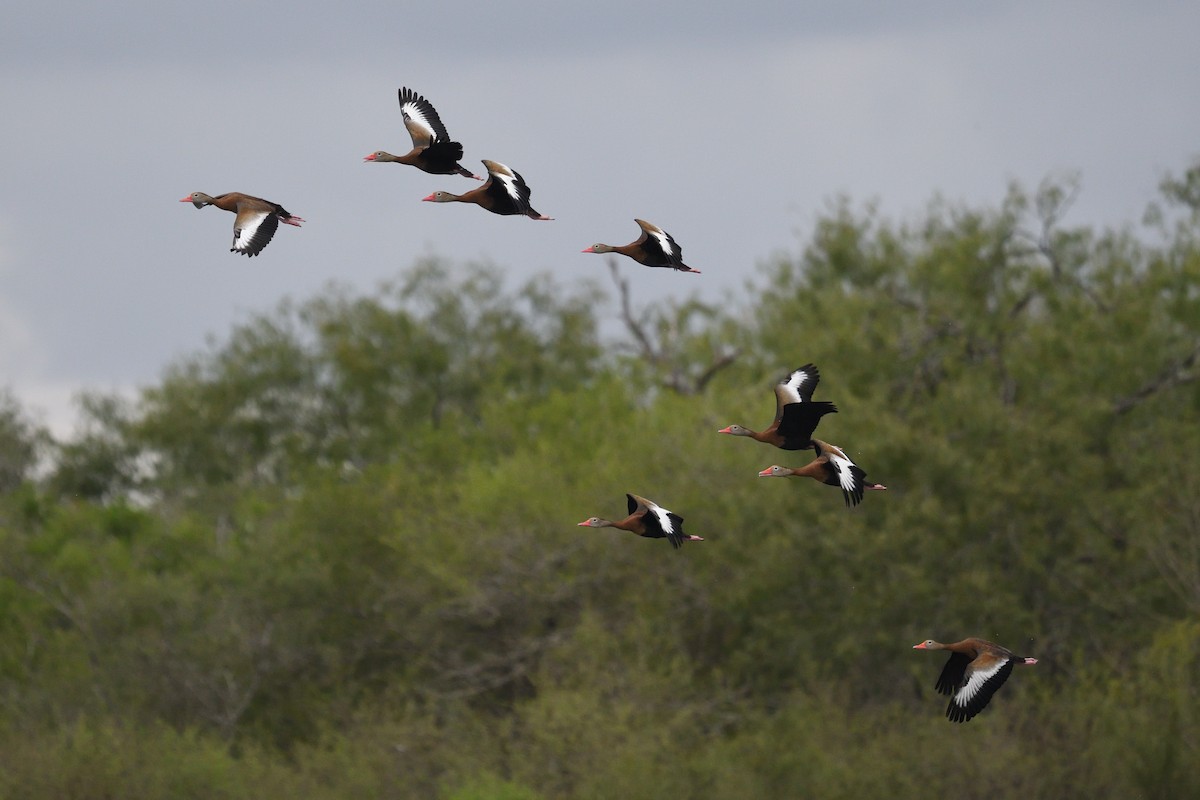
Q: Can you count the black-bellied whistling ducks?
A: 8